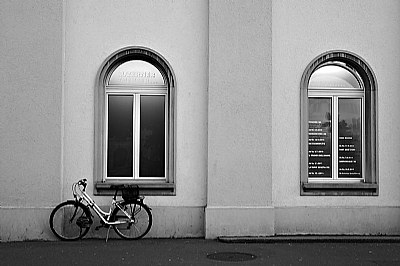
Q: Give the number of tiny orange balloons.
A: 0